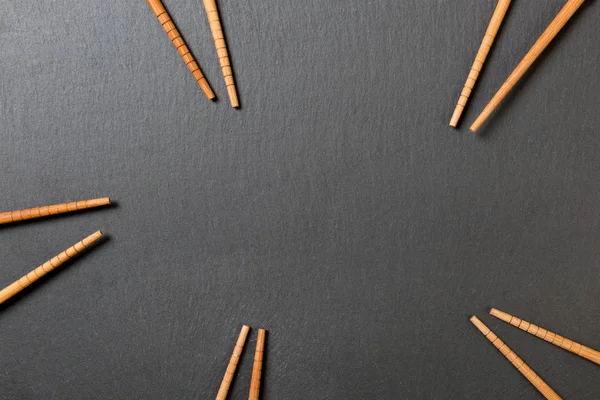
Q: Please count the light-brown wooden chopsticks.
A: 10